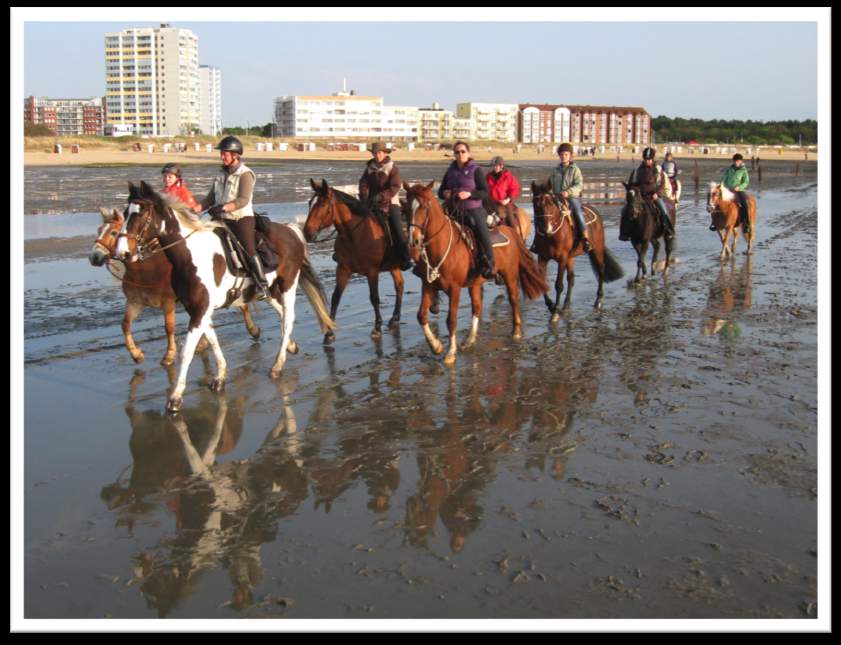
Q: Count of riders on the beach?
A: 9